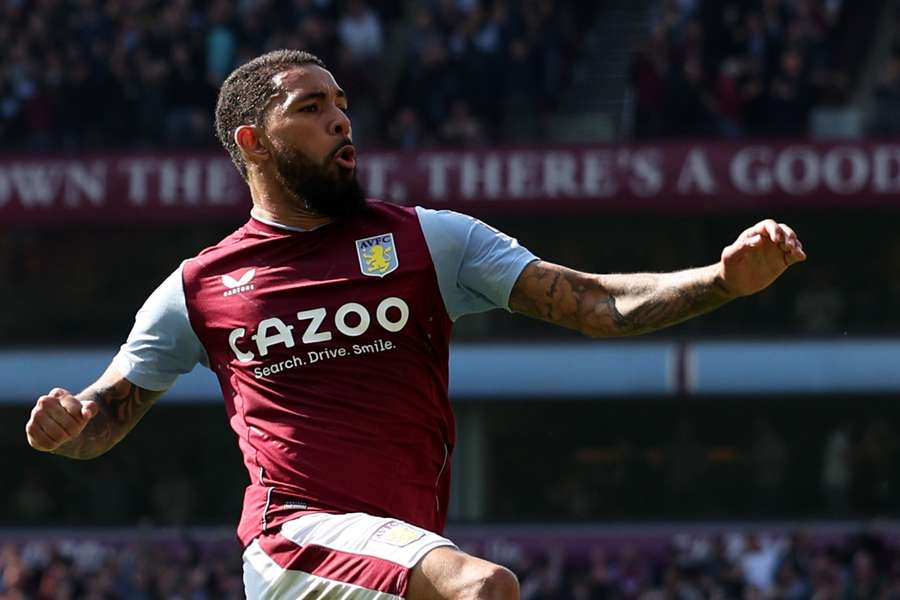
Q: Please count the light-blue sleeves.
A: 2